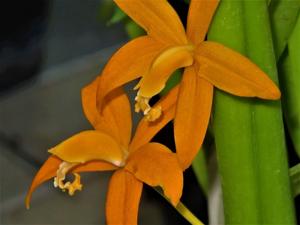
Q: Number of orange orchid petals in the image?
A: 10